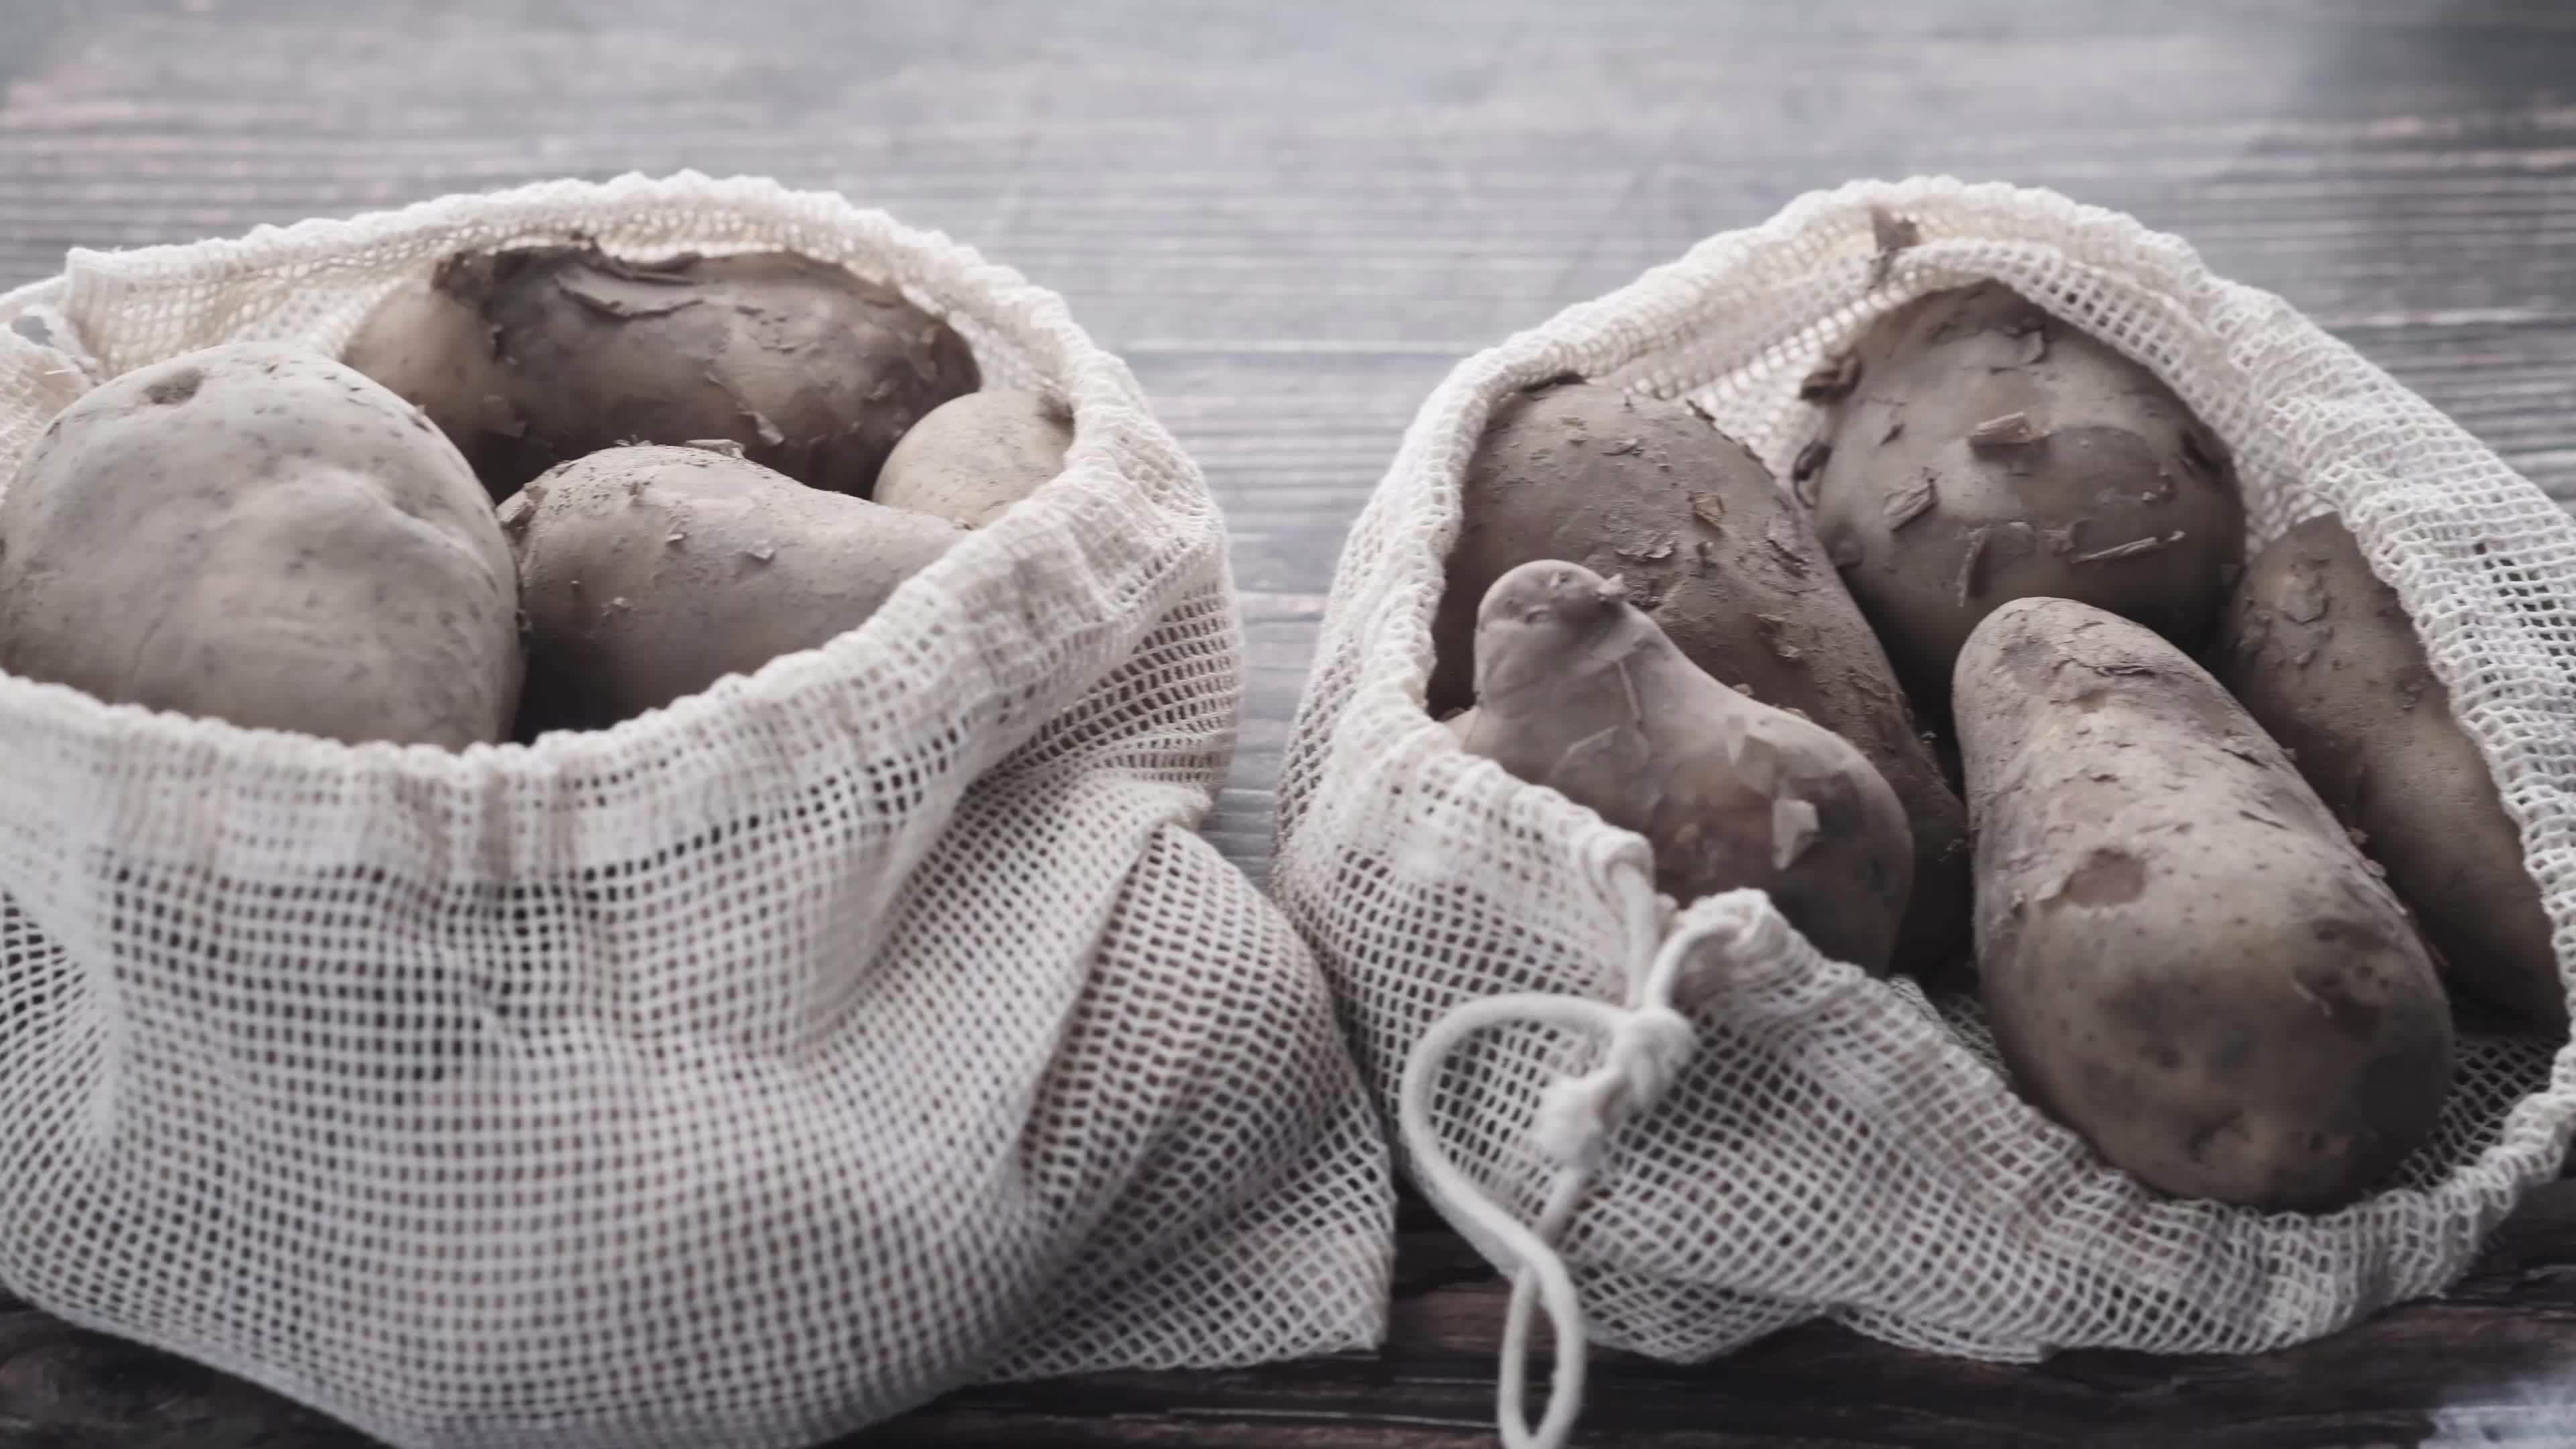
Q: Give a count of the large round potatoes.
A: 2